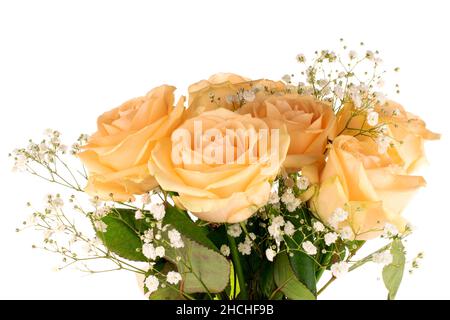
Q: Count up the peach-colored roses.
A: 6